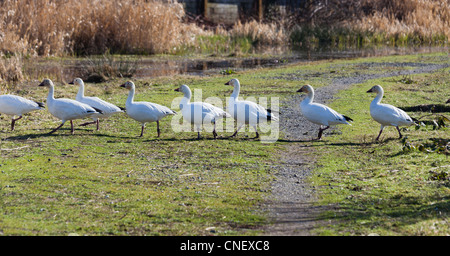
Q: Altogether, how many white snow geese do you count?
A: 8